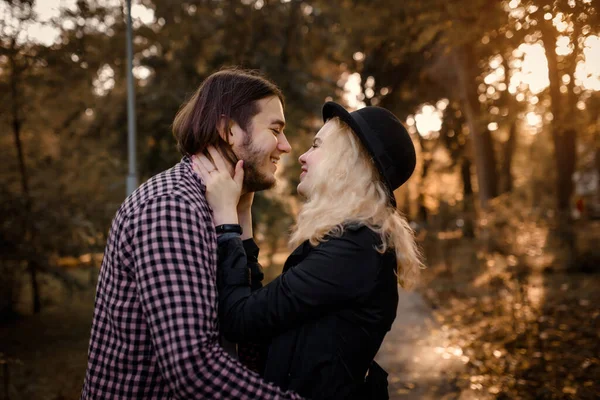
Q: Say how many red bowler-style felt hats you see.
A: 0